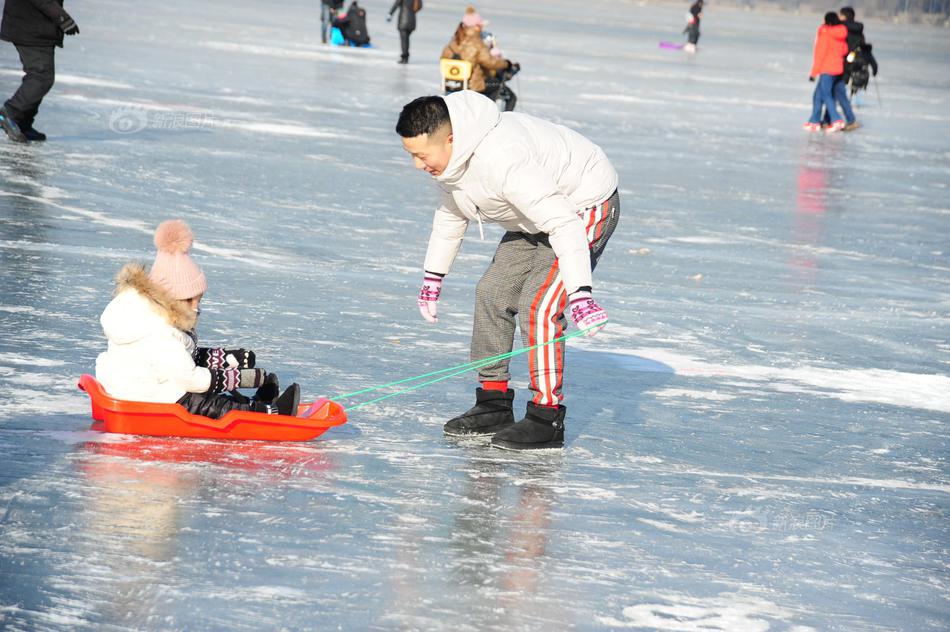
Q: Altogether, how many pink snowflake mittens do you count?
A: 2